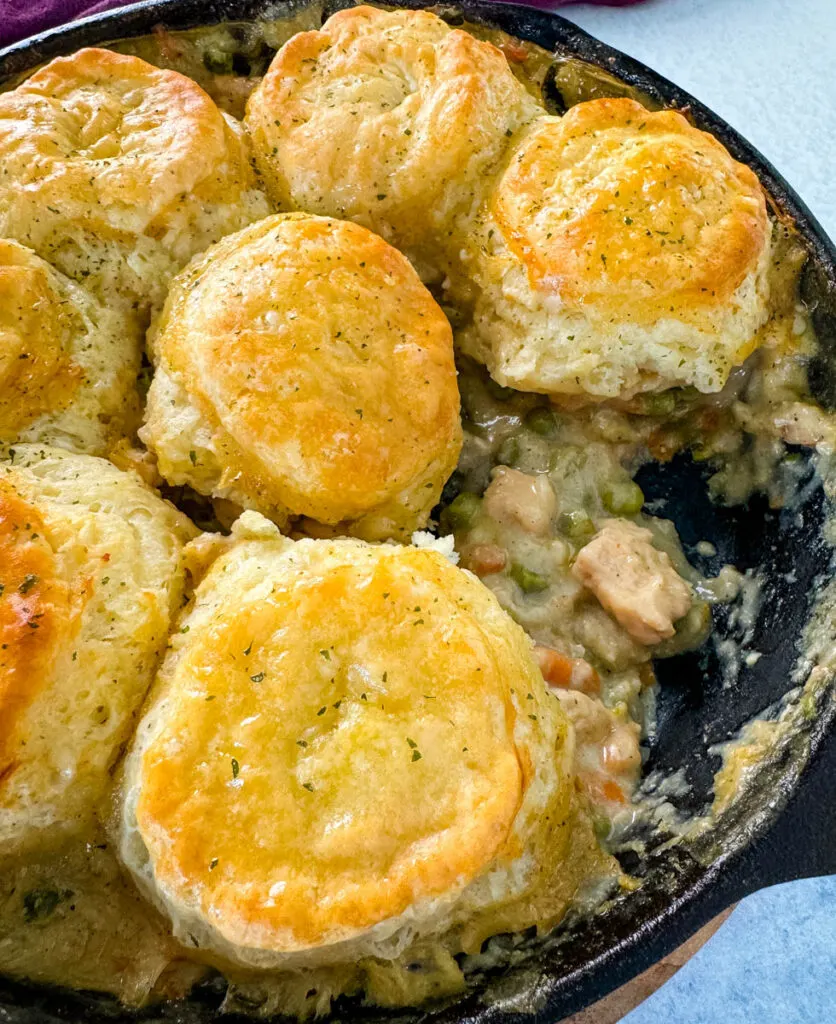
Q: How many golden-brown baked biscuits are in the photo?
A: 7